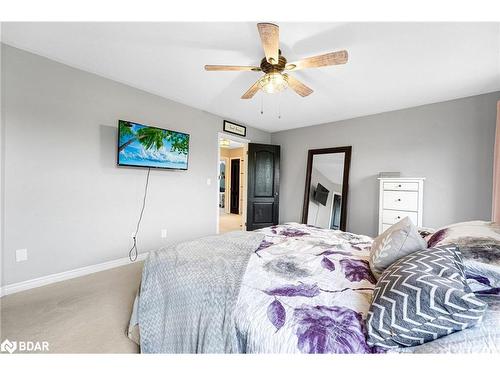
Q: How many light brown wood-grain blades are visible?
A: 5